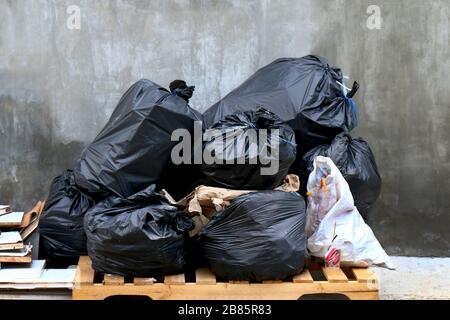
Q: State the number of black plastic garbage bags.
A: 7